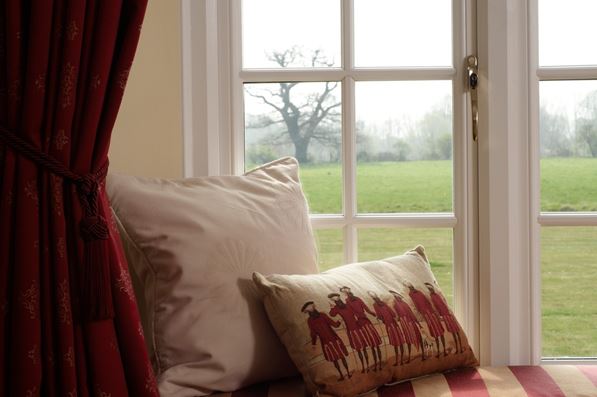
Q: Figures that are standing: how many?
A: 7